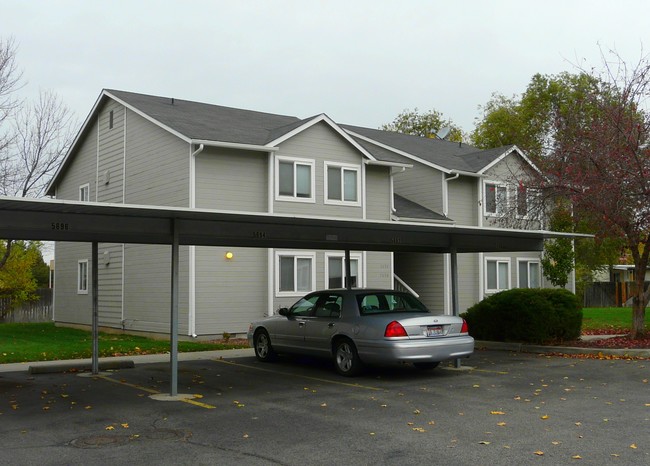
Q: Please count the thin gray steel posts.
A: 4